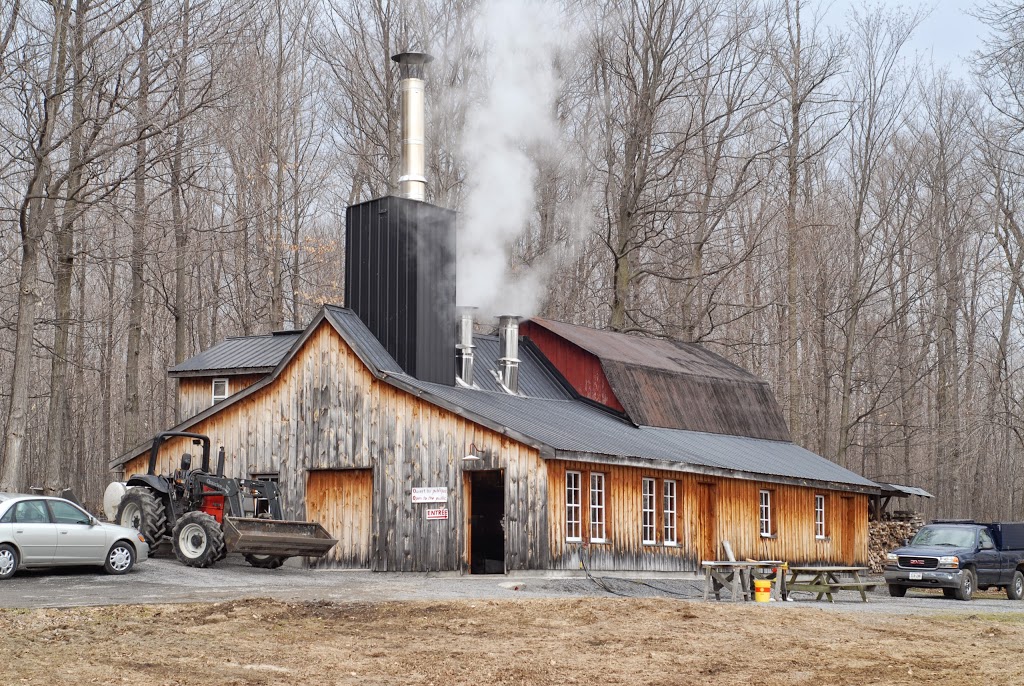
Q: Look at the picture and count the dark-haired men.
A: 0